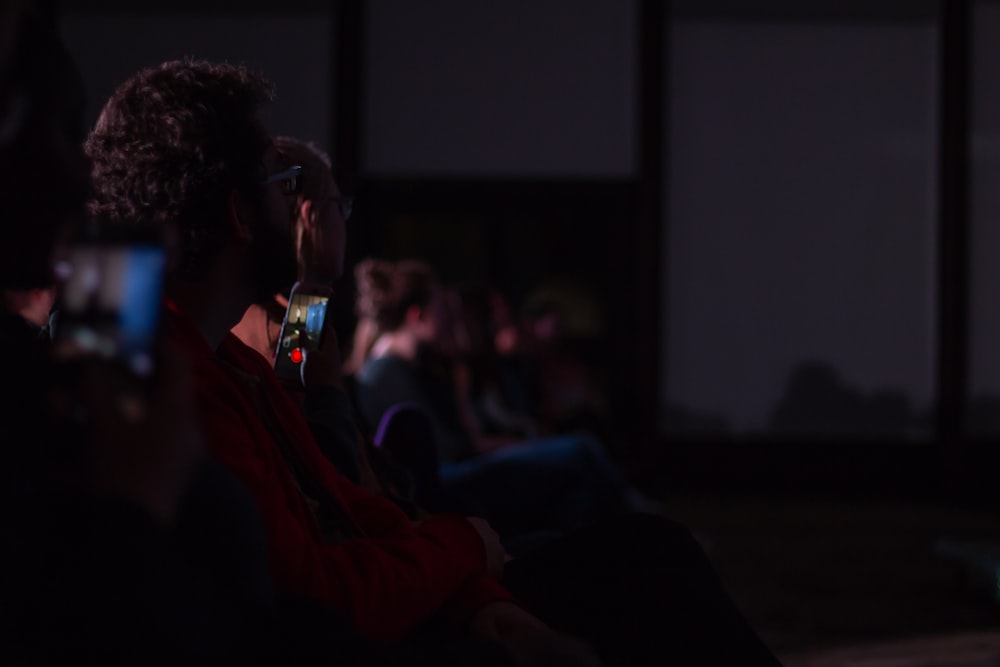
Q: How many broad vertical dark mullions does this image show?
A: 3